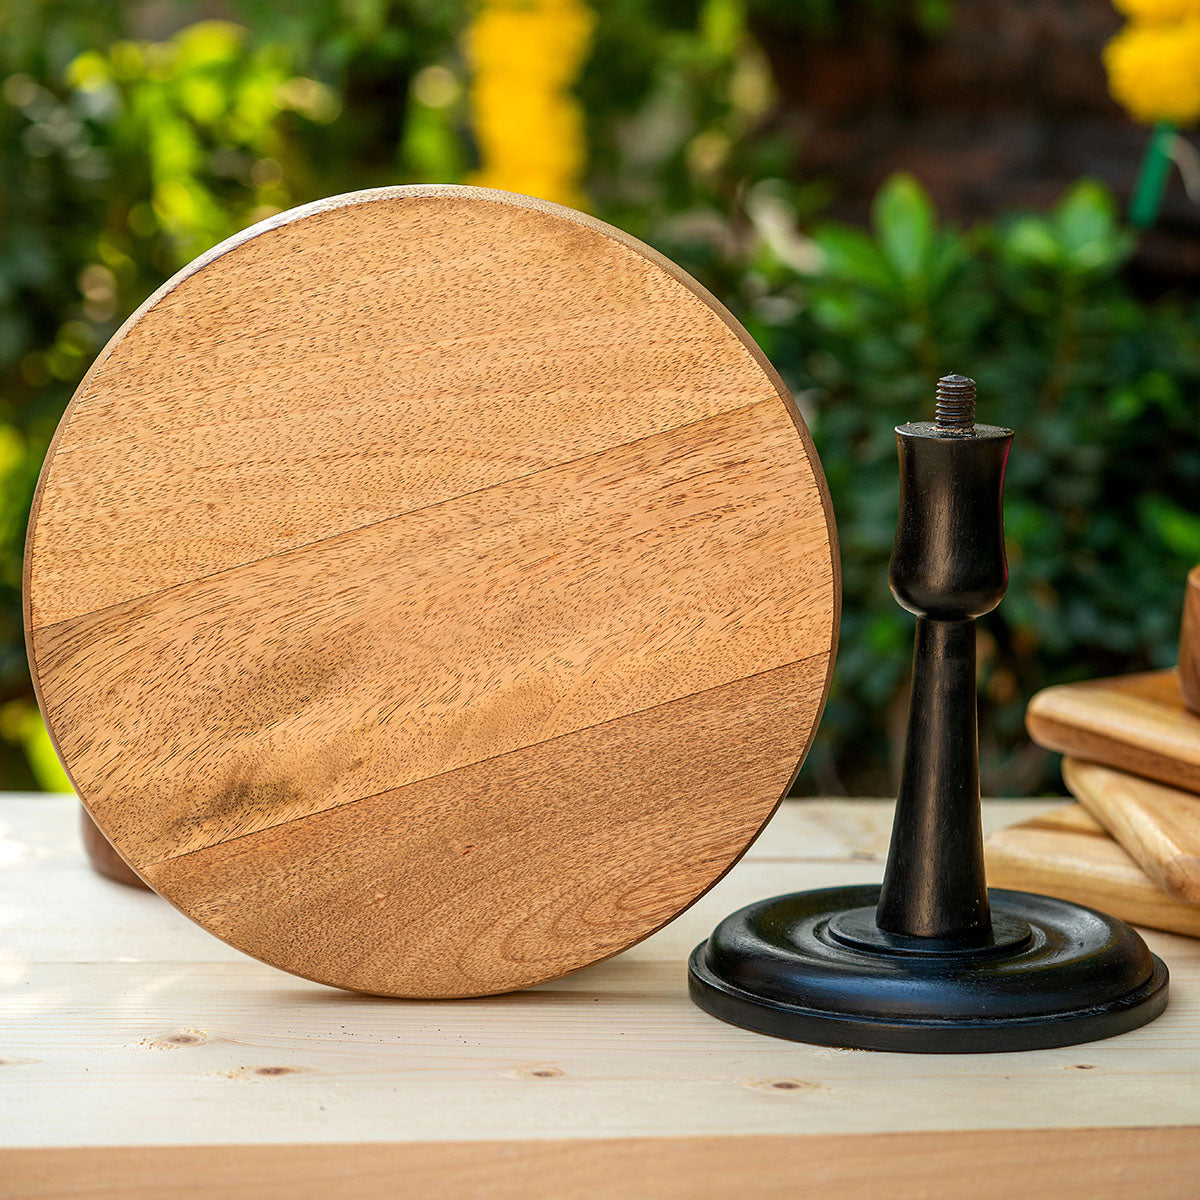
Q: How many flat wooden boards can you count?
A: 4